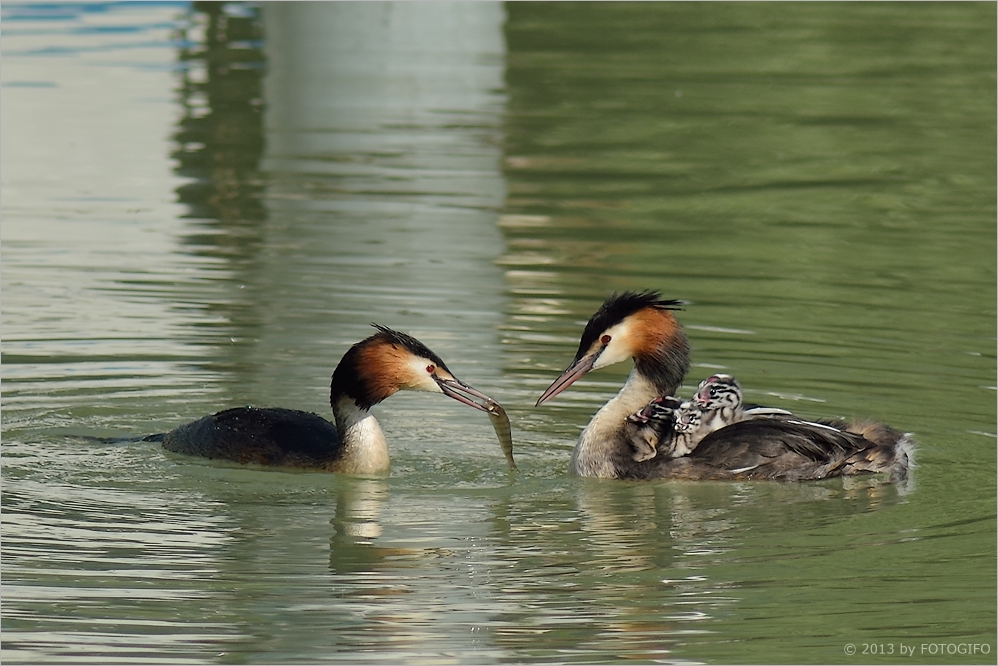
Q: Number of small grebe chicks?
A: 3